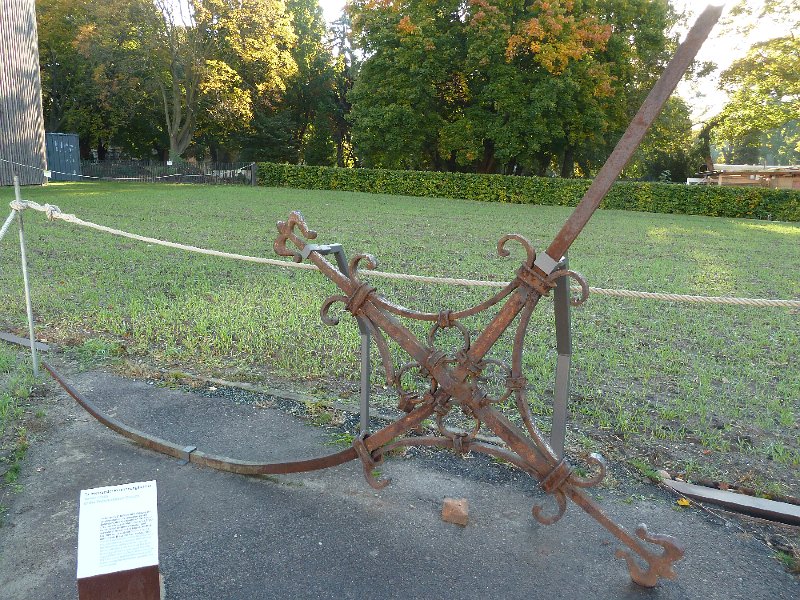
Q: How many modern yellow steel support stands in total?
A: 0